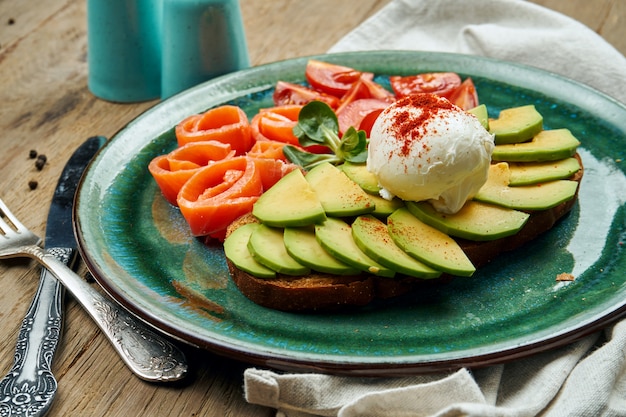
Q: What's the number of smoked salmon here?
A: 5